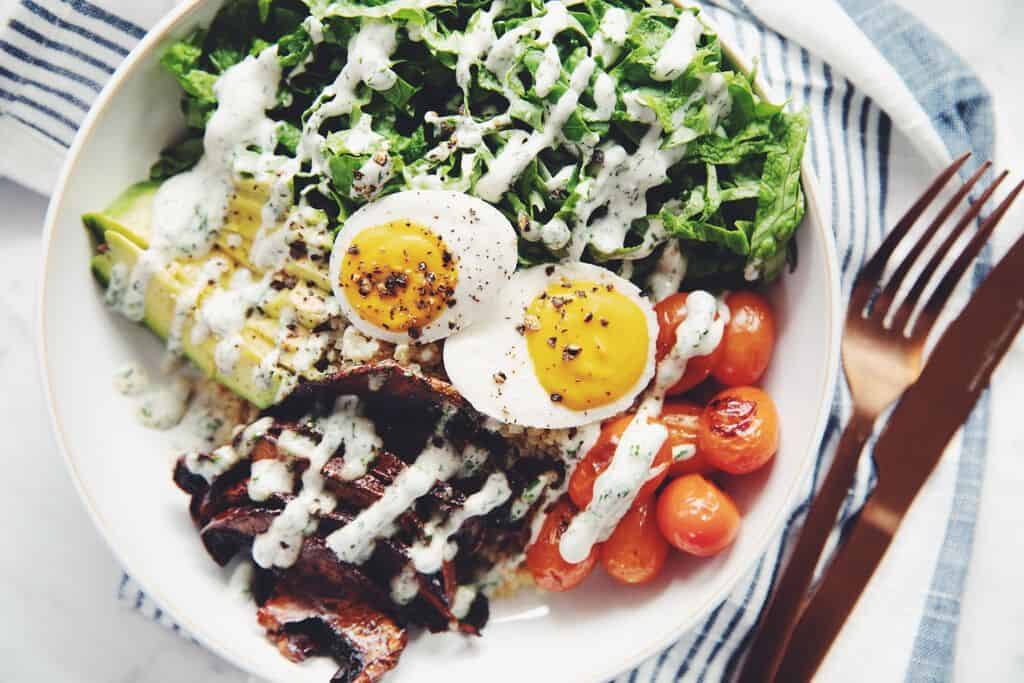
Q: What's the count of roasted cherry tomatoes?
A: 8